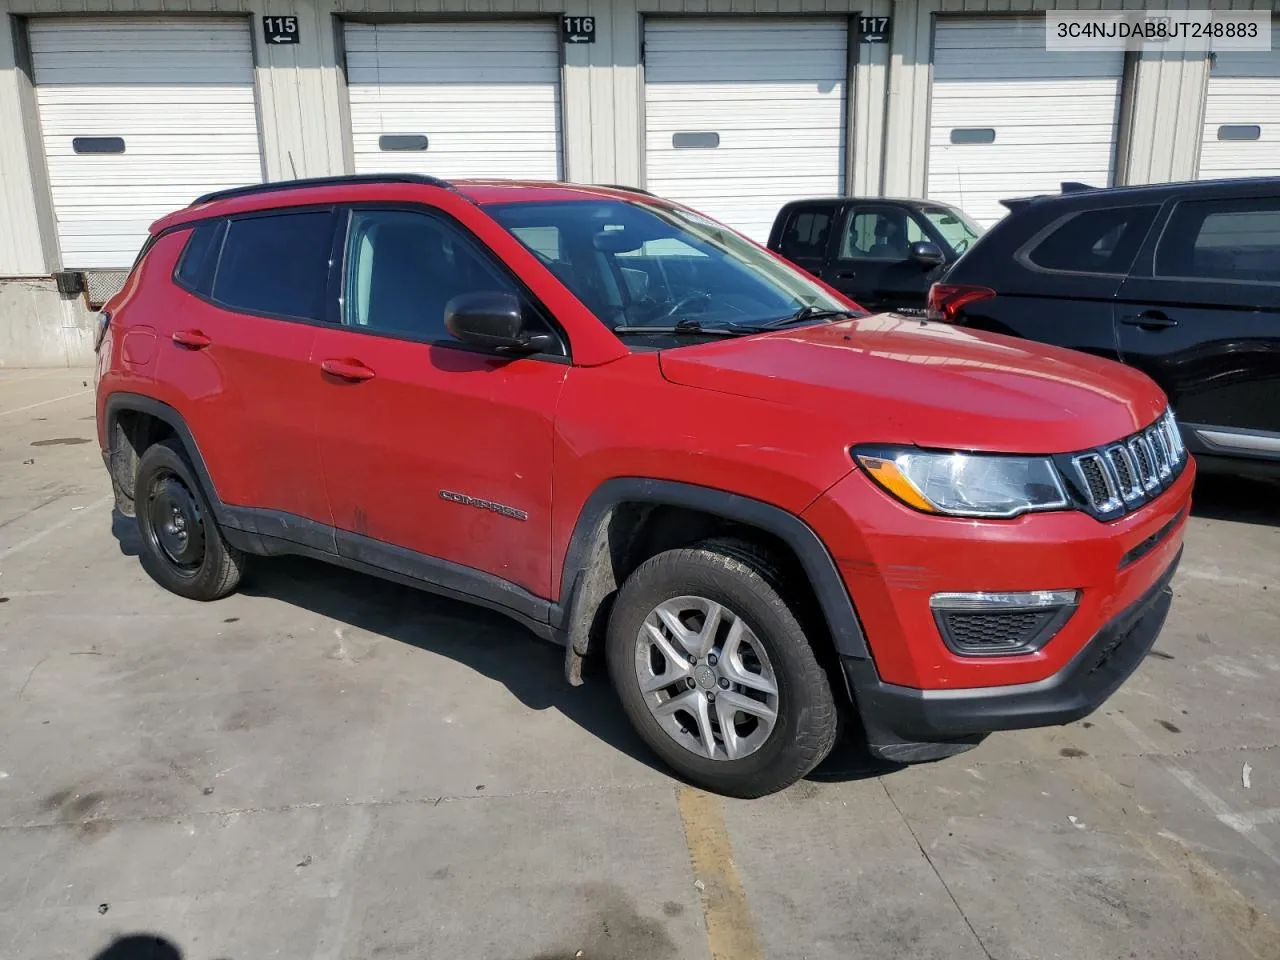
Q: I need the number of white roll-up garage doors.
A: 5